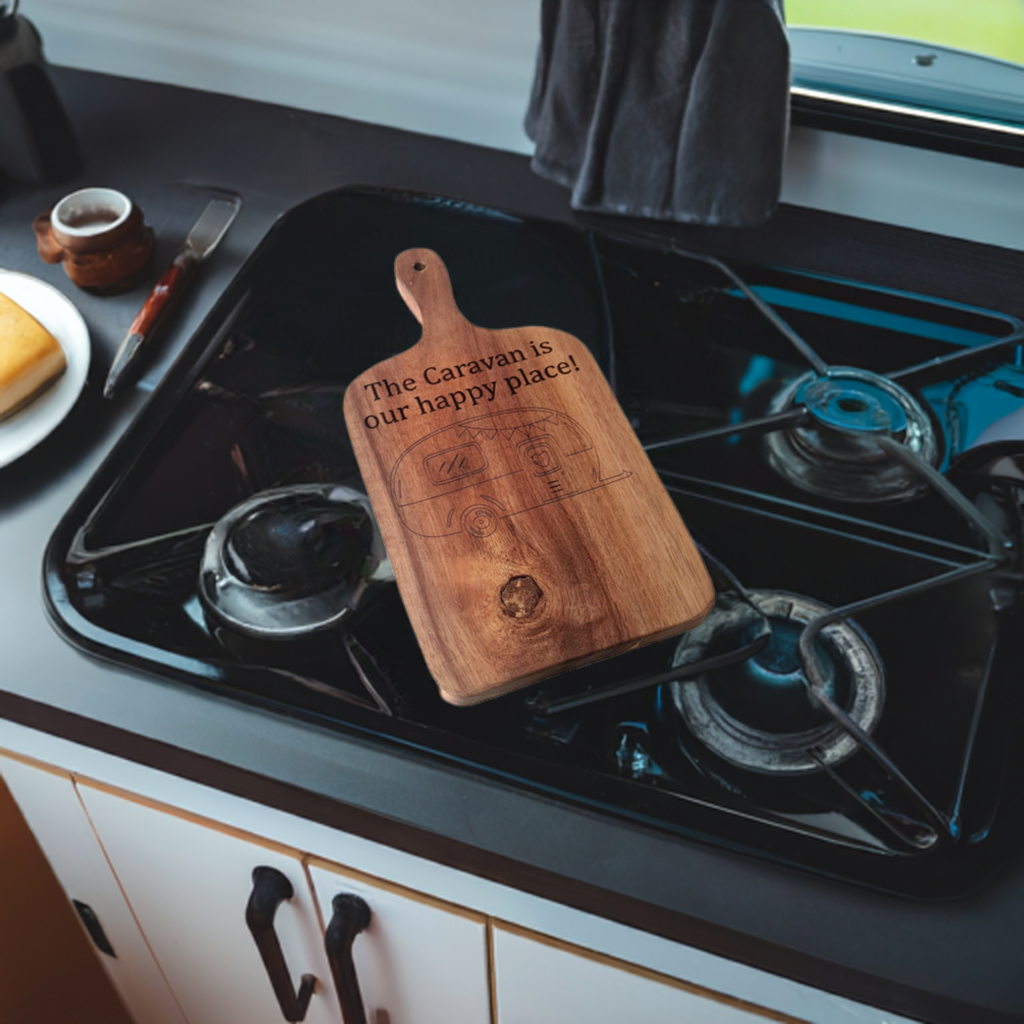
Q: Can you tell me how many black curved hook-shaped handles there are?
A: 2